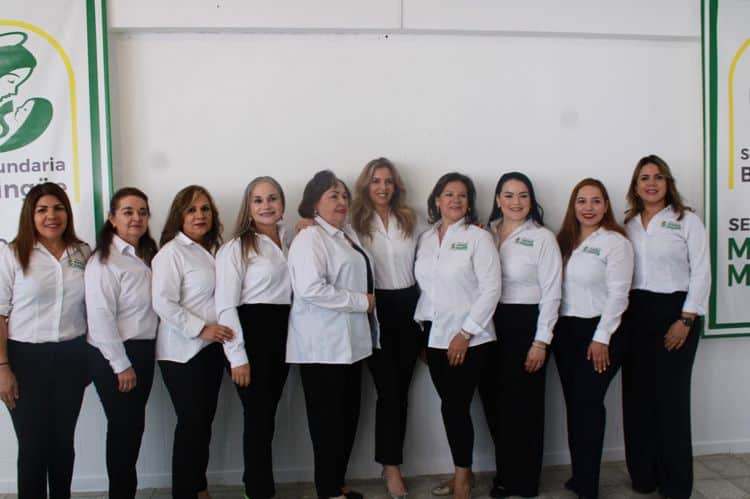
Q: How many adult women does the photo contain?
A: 10